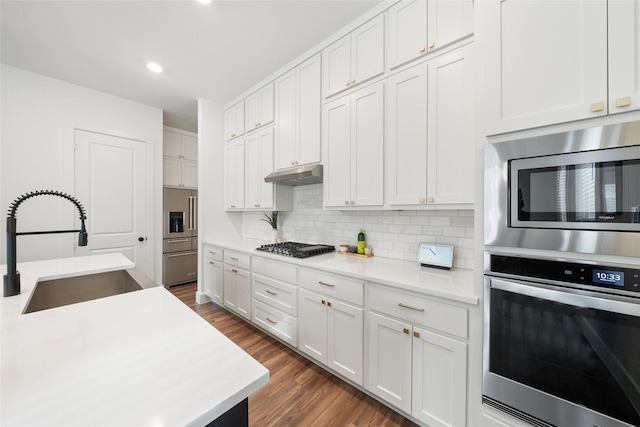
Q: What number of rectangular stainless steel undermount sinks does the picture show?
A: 1